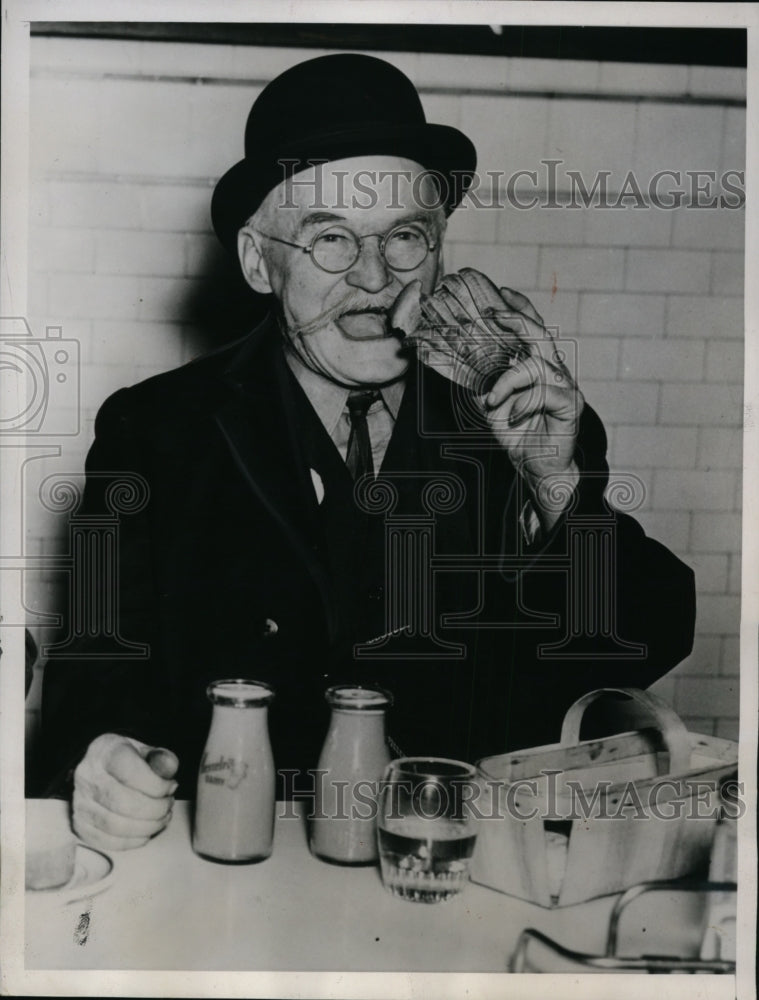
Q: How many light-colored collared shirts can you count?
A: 1